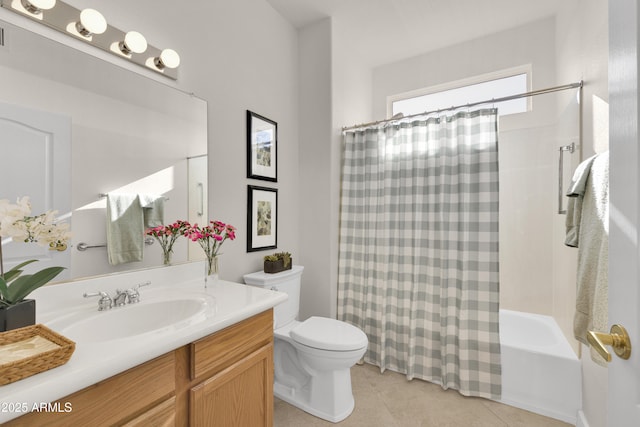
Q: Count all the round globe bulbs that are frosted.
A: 4